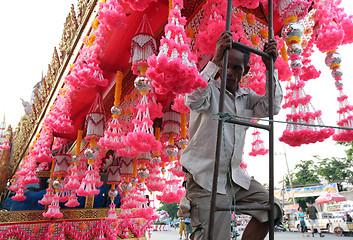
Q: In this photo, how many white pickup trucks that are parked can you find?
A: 1